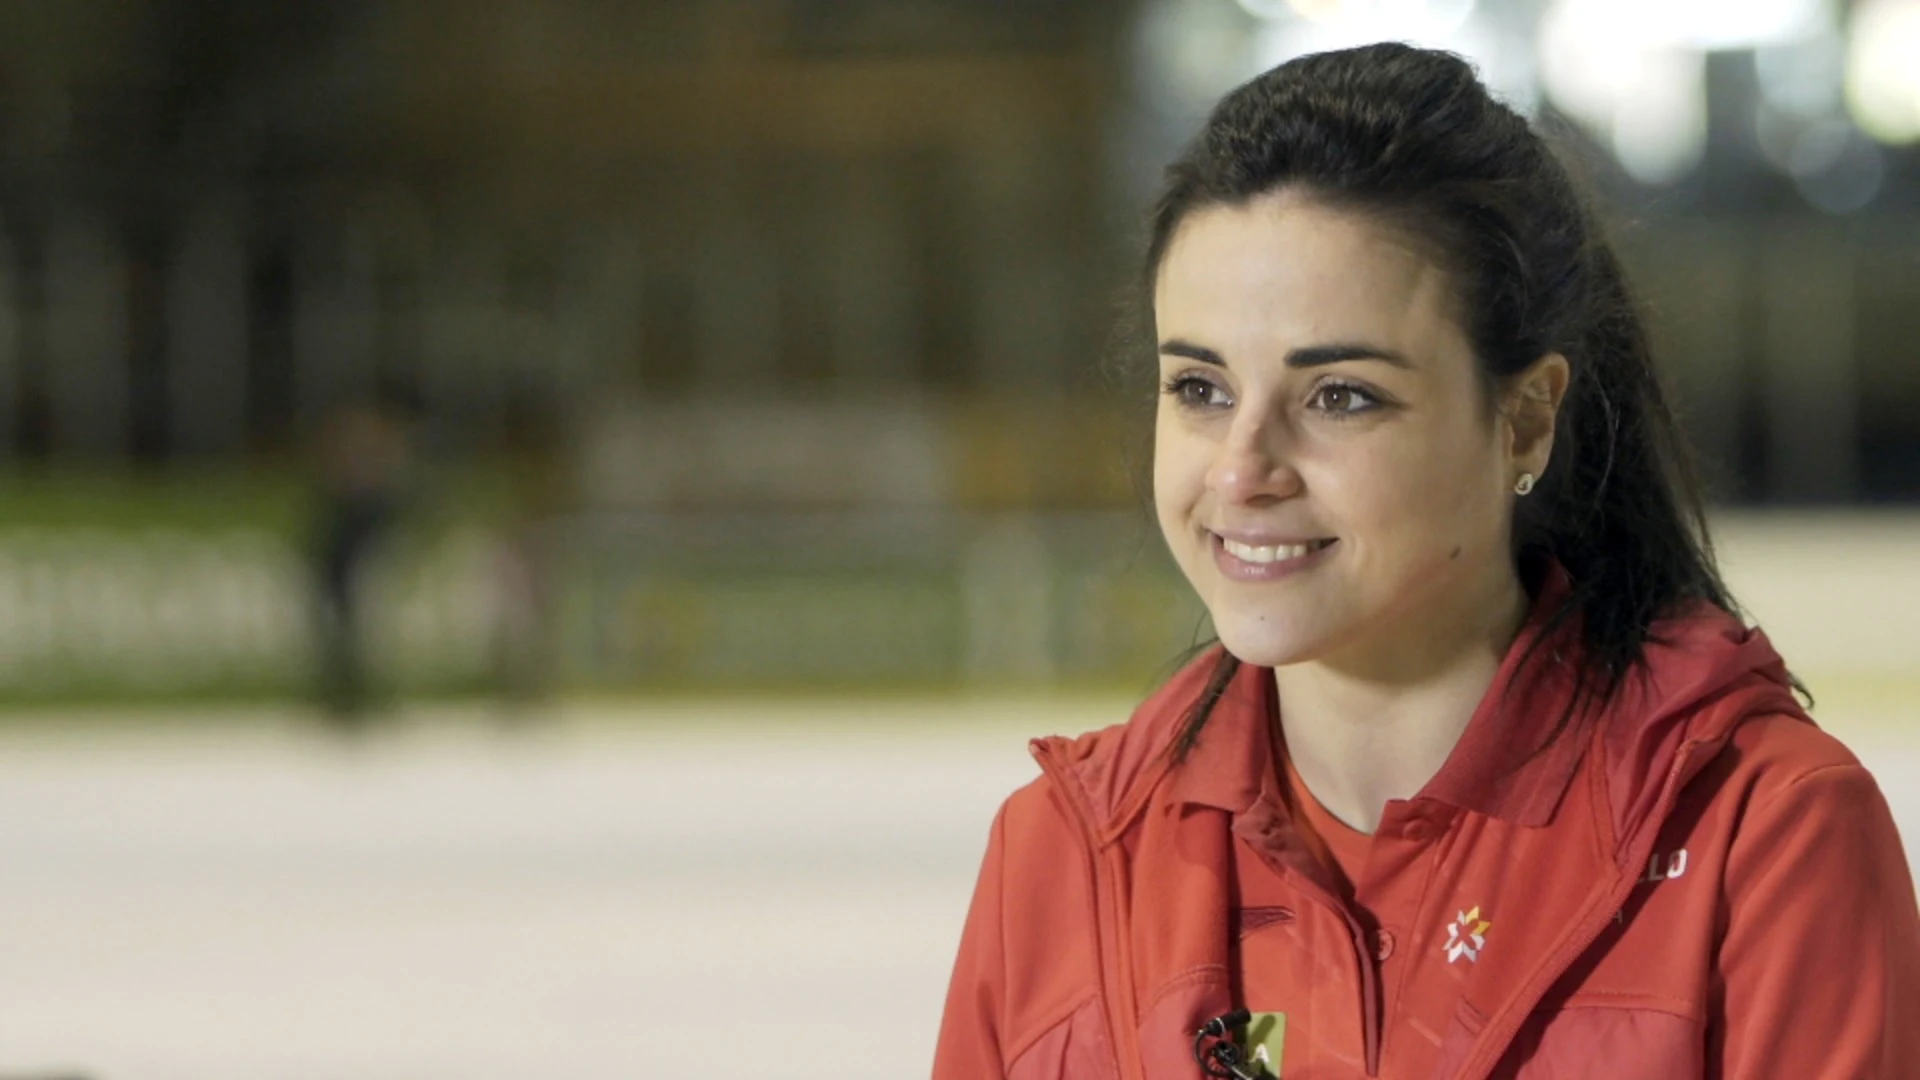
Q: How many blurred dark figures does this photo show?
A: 2